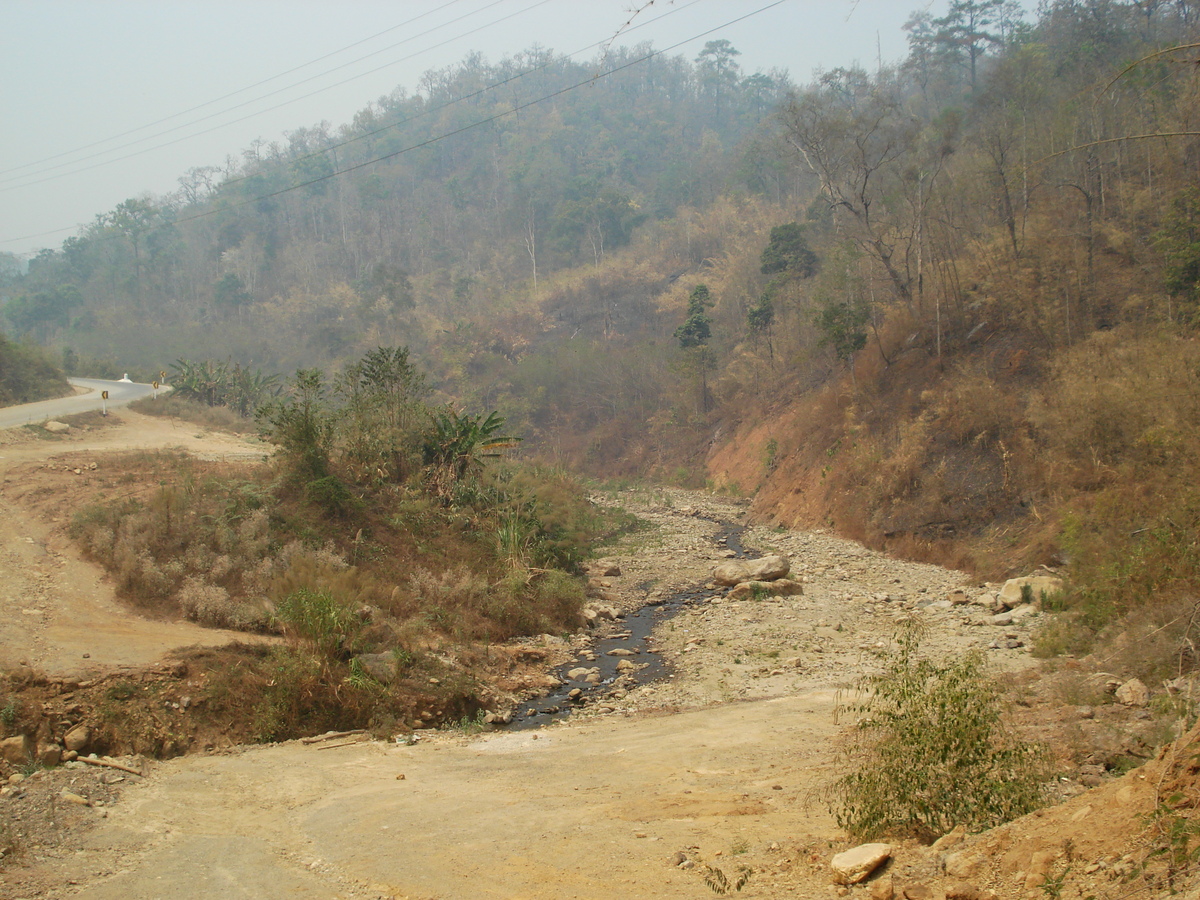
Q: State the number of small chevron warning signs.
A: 3